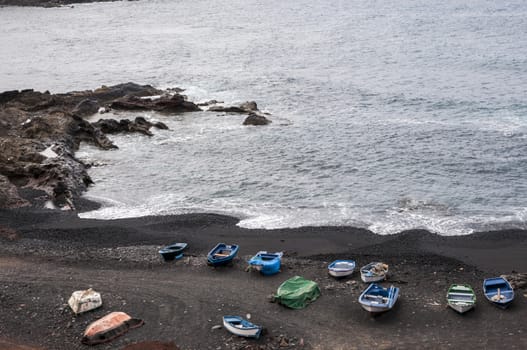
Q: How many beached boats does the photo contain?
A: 12